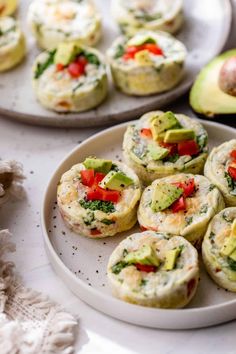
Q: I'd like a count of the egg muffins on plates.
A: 12